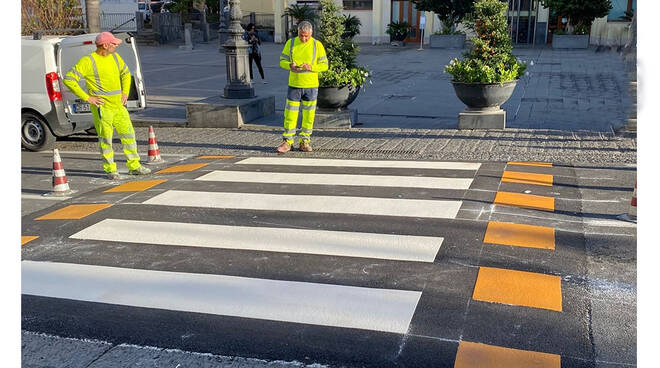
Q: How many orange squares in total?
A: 11